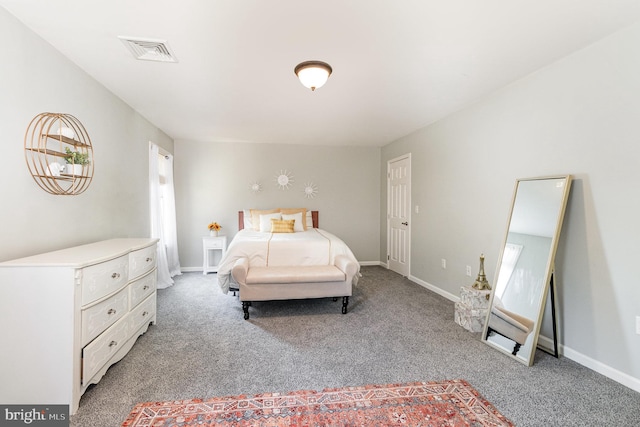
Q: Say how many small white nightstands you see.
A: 1